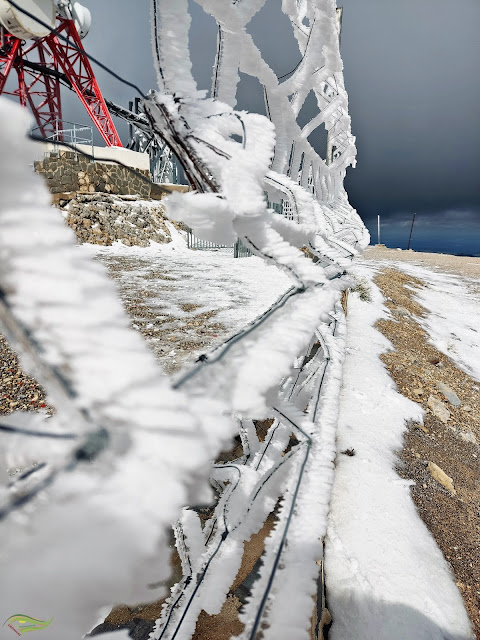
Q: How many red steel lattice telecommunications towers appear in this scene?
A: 1